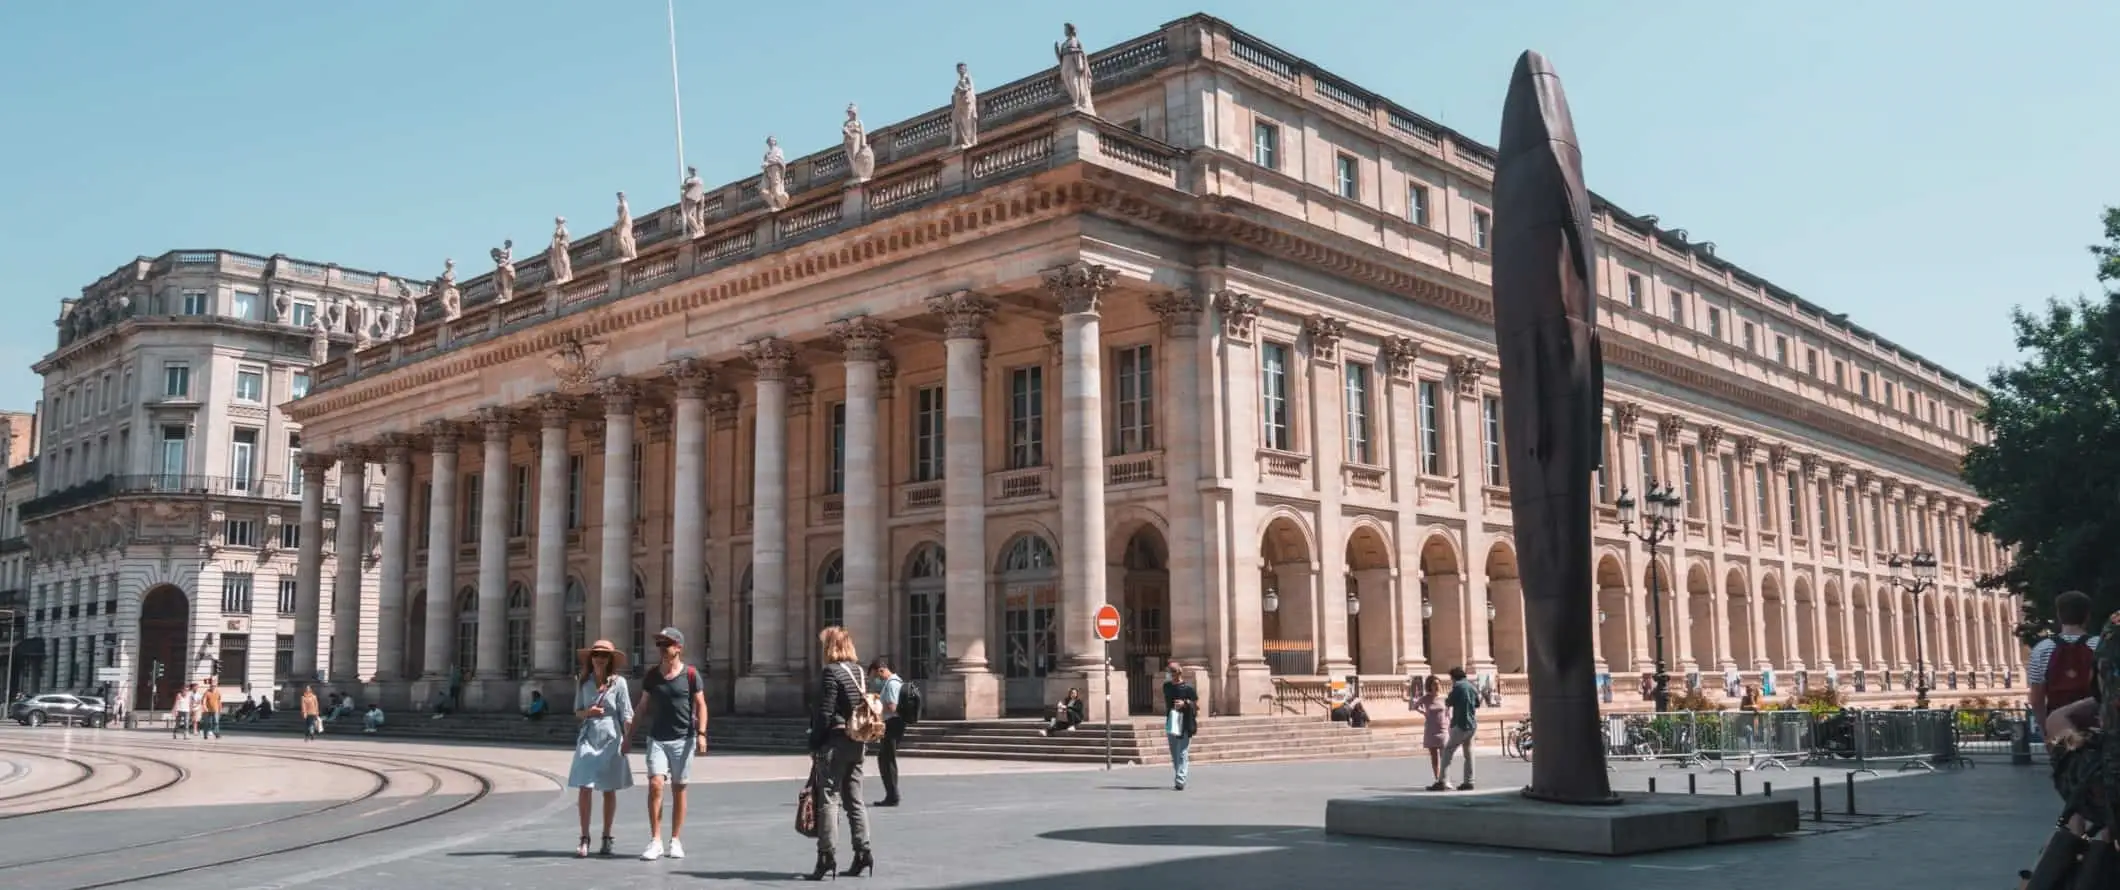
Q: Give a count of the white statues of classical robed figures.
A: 12